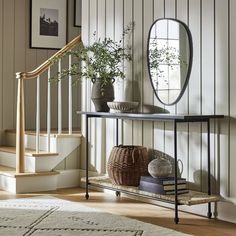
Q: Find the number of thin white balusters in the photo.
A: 4